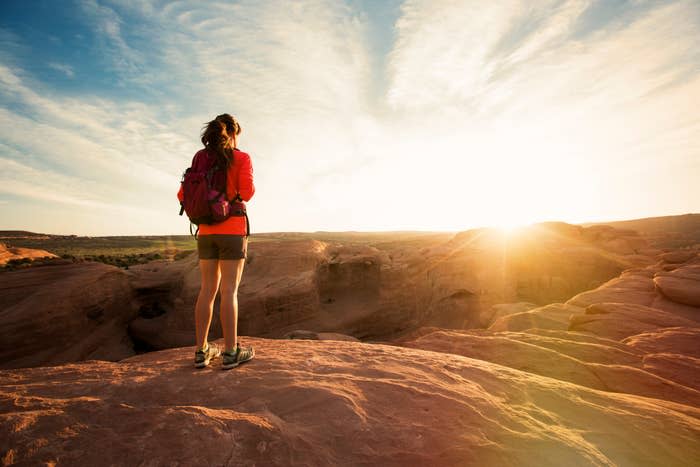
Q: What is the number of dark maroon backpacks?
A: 1